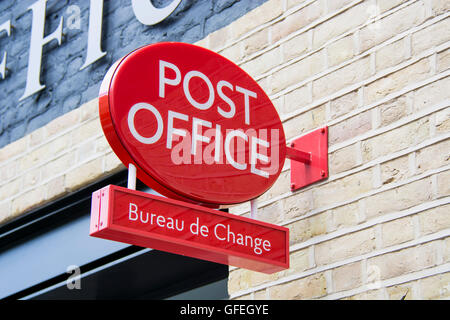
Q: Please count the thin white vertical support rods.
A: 2